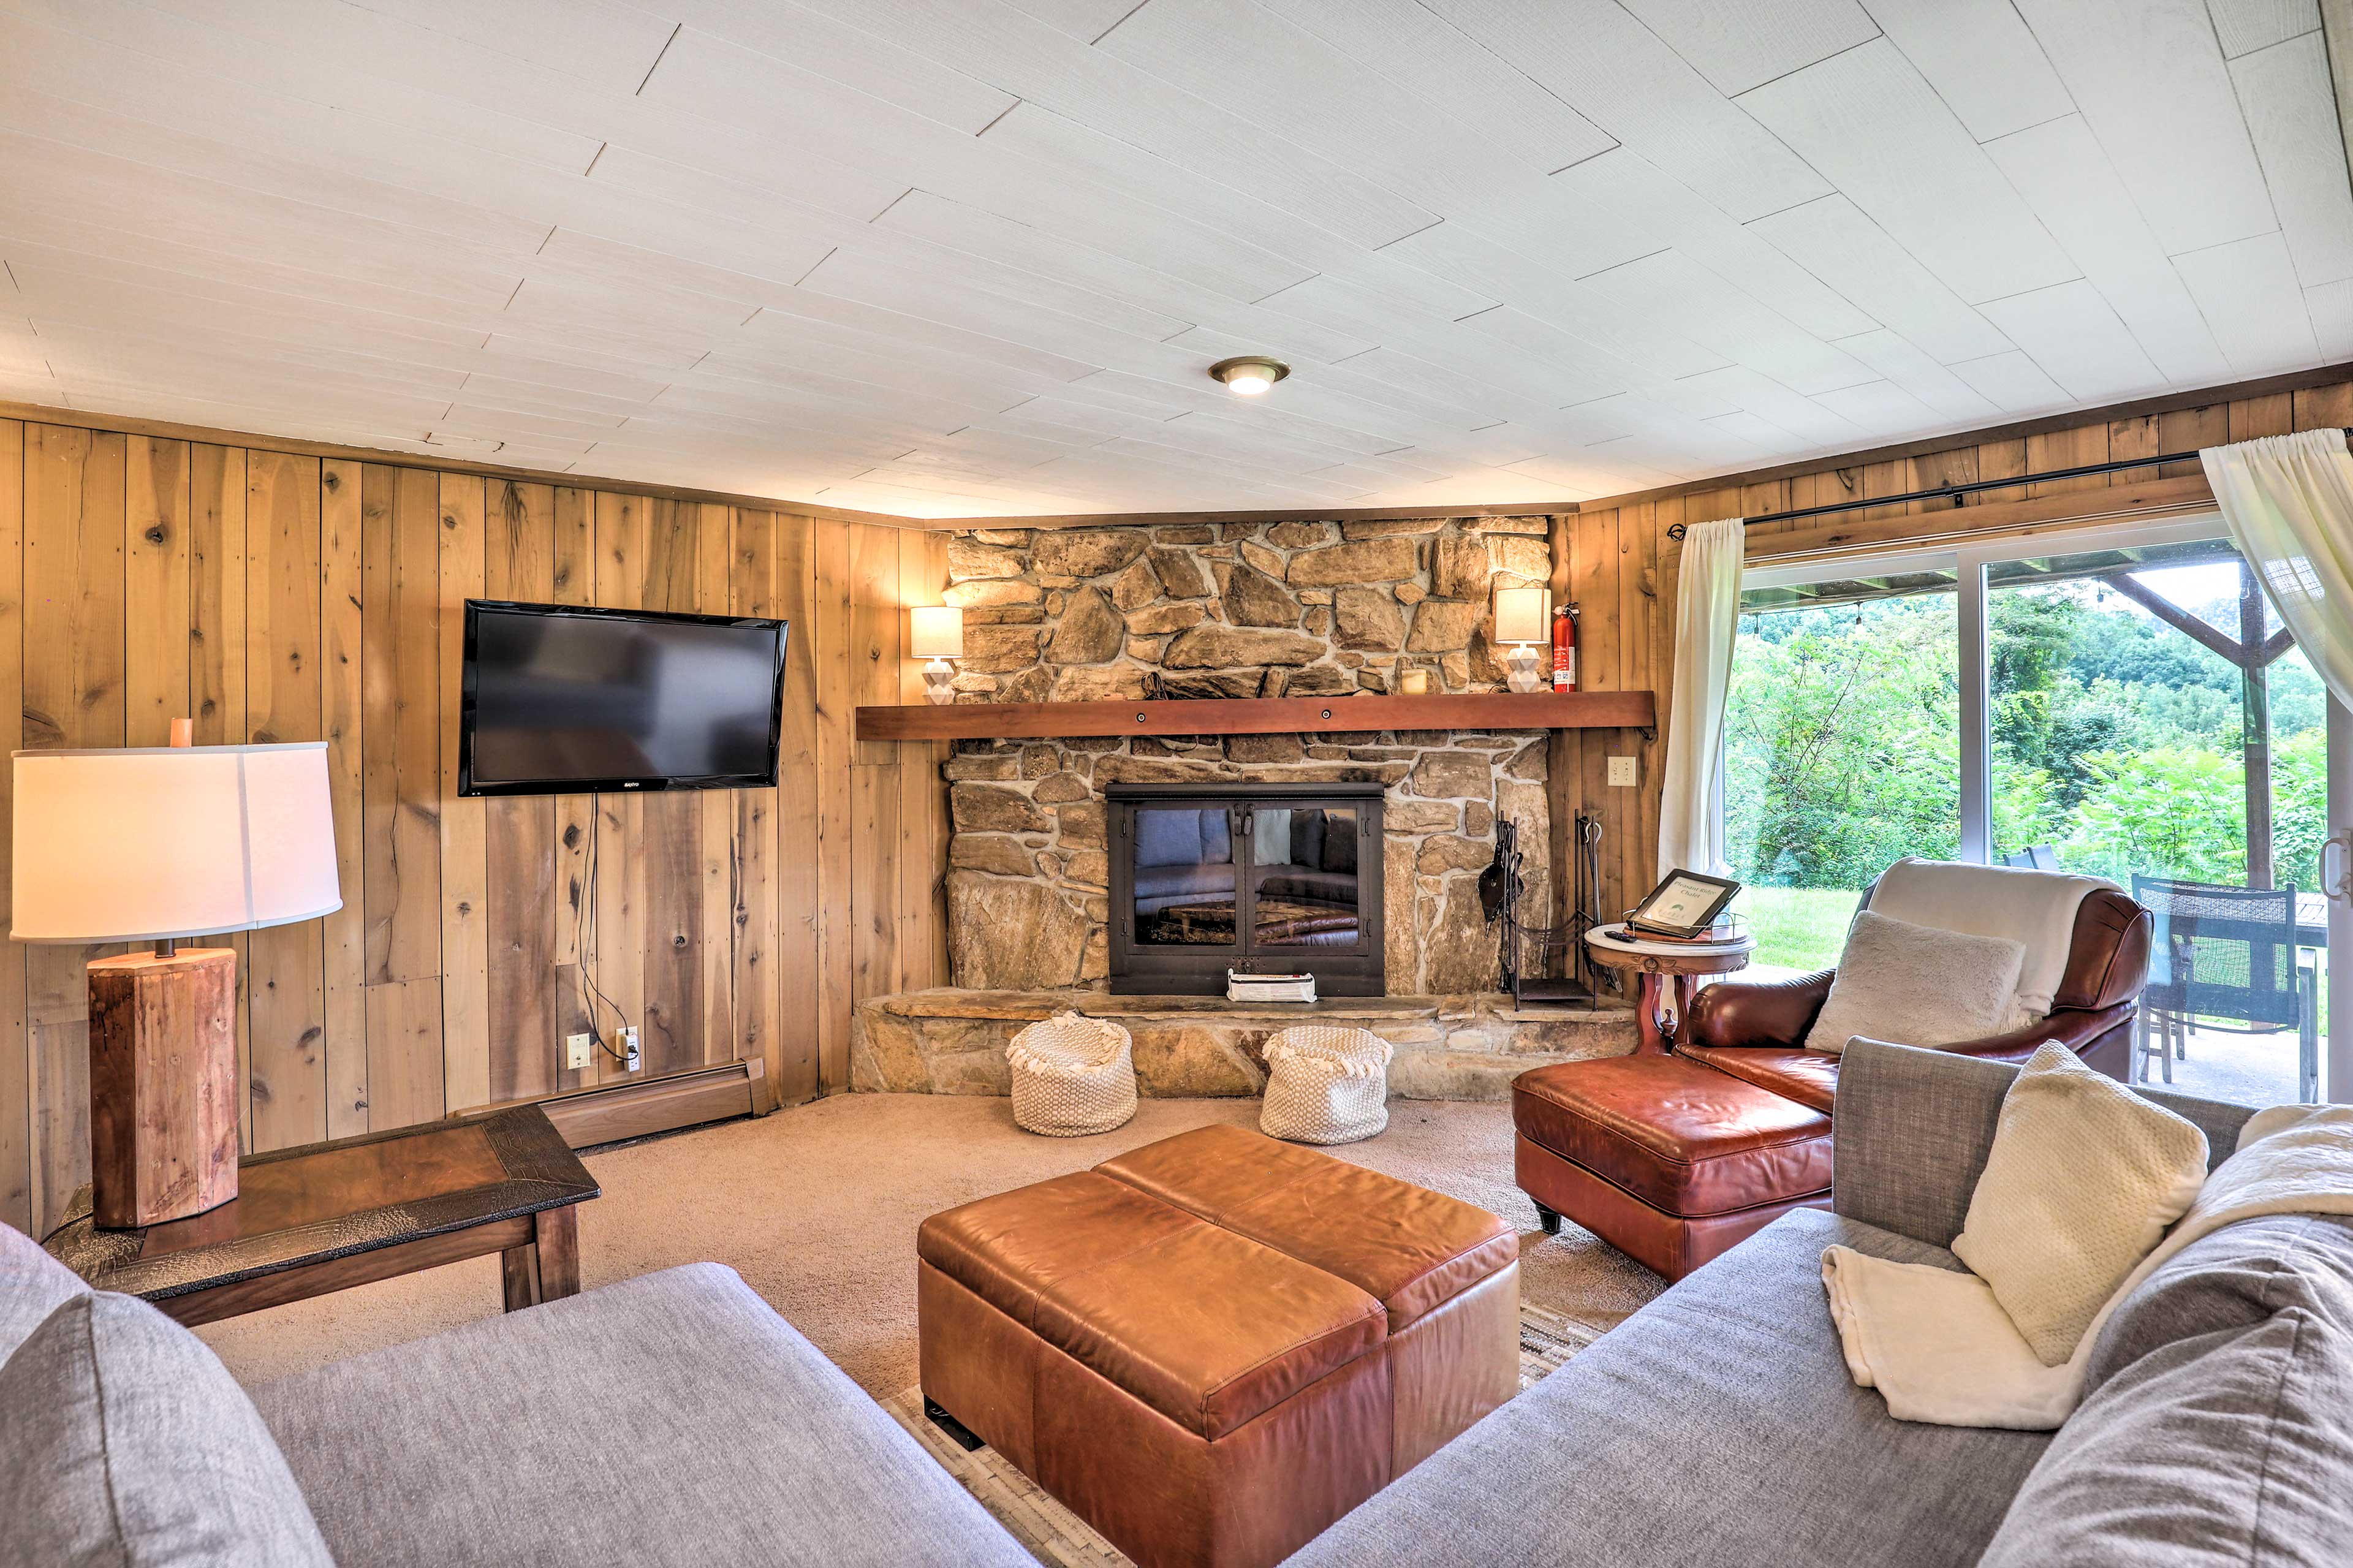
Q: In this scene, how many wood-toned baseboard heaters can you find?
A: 1